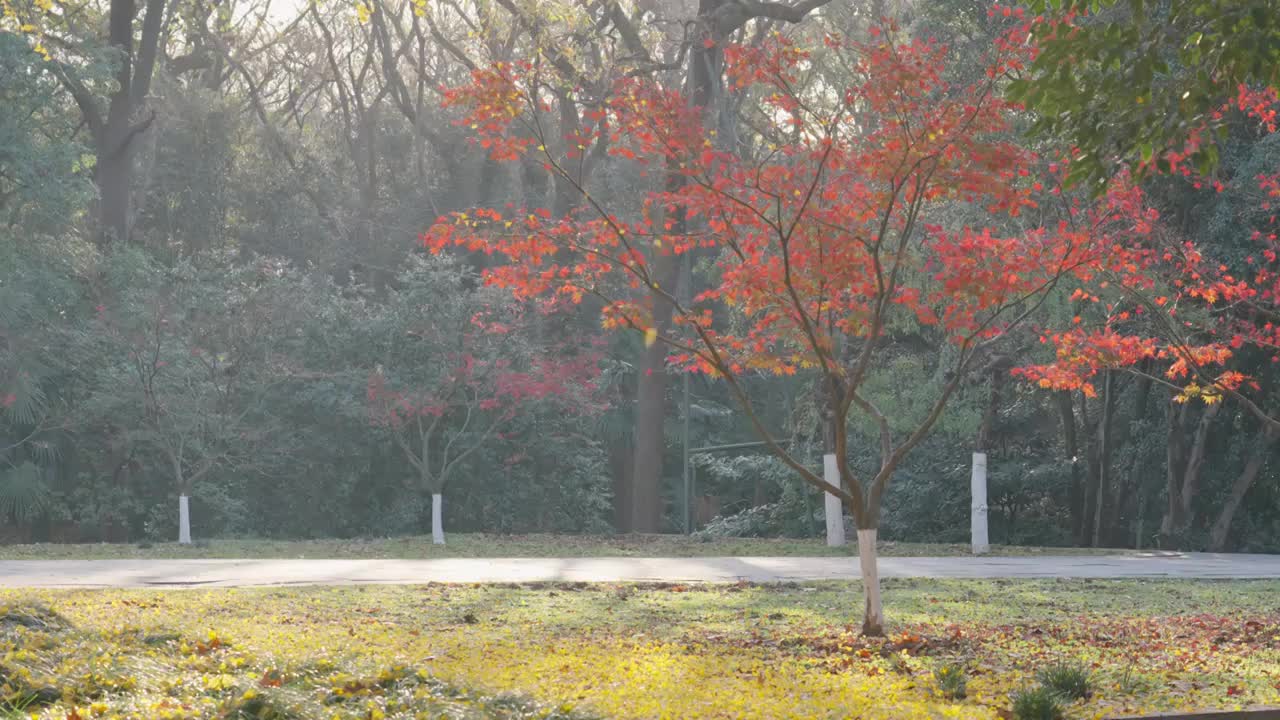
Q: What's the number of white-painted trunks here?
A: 5